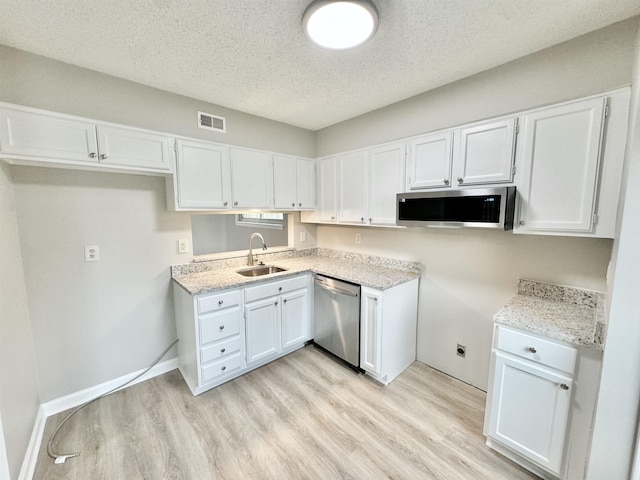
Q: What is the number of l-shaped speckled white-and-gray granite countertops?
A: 1